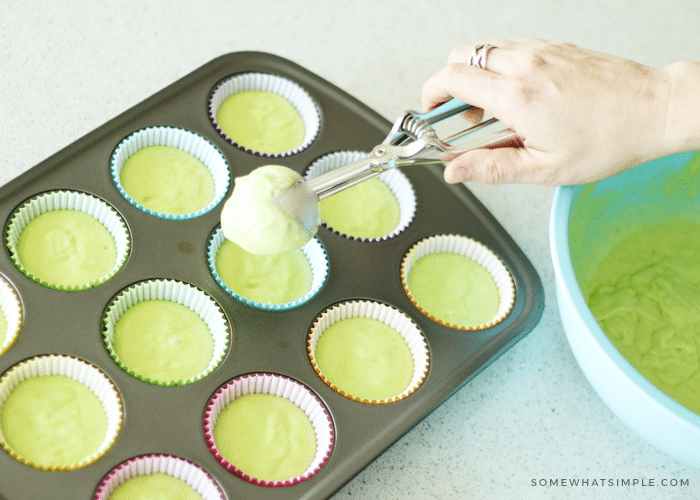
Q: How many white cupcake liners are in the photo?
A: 12